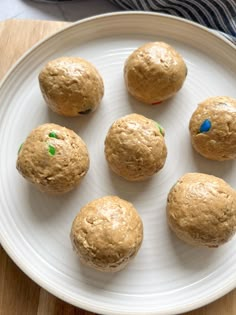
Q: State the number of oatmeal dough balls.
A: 7